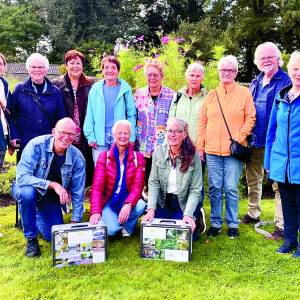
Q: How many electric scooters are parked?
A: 0